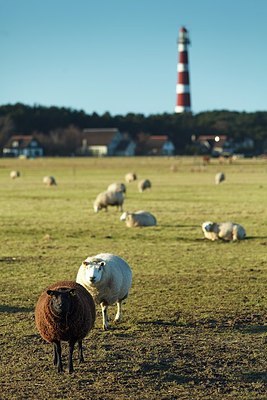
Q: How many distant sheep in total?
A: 9